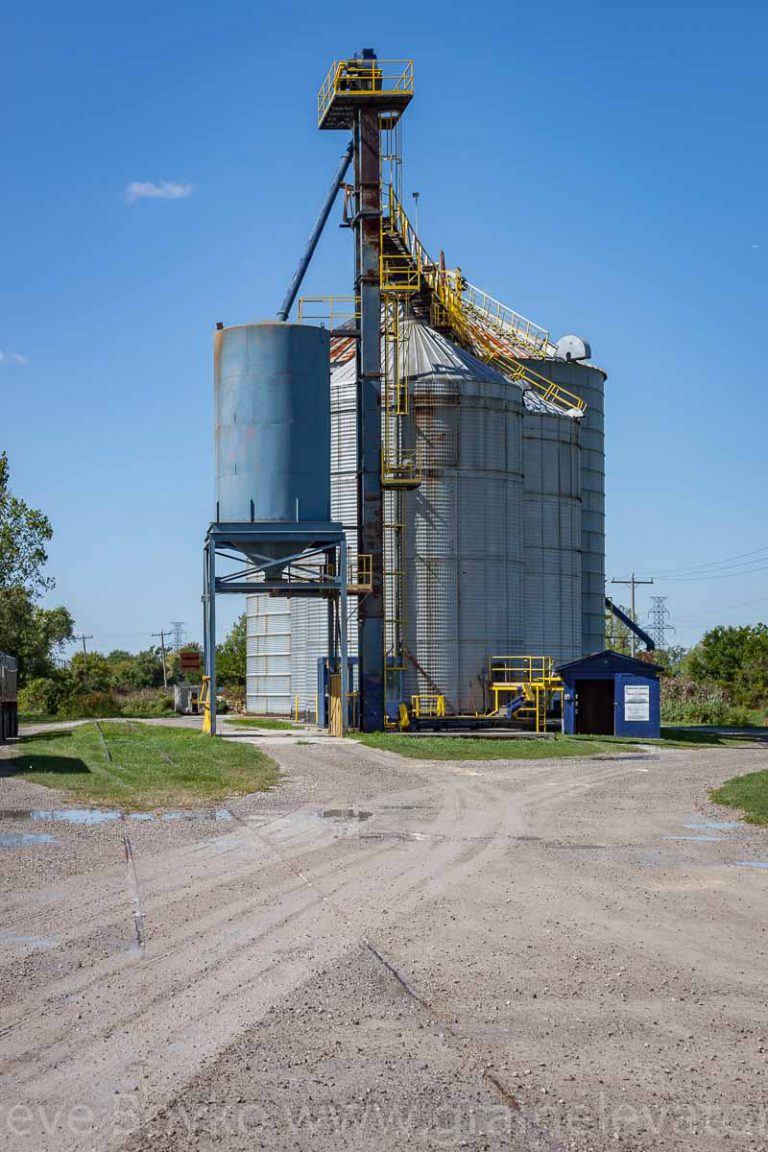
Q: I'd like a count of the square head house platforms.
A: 1